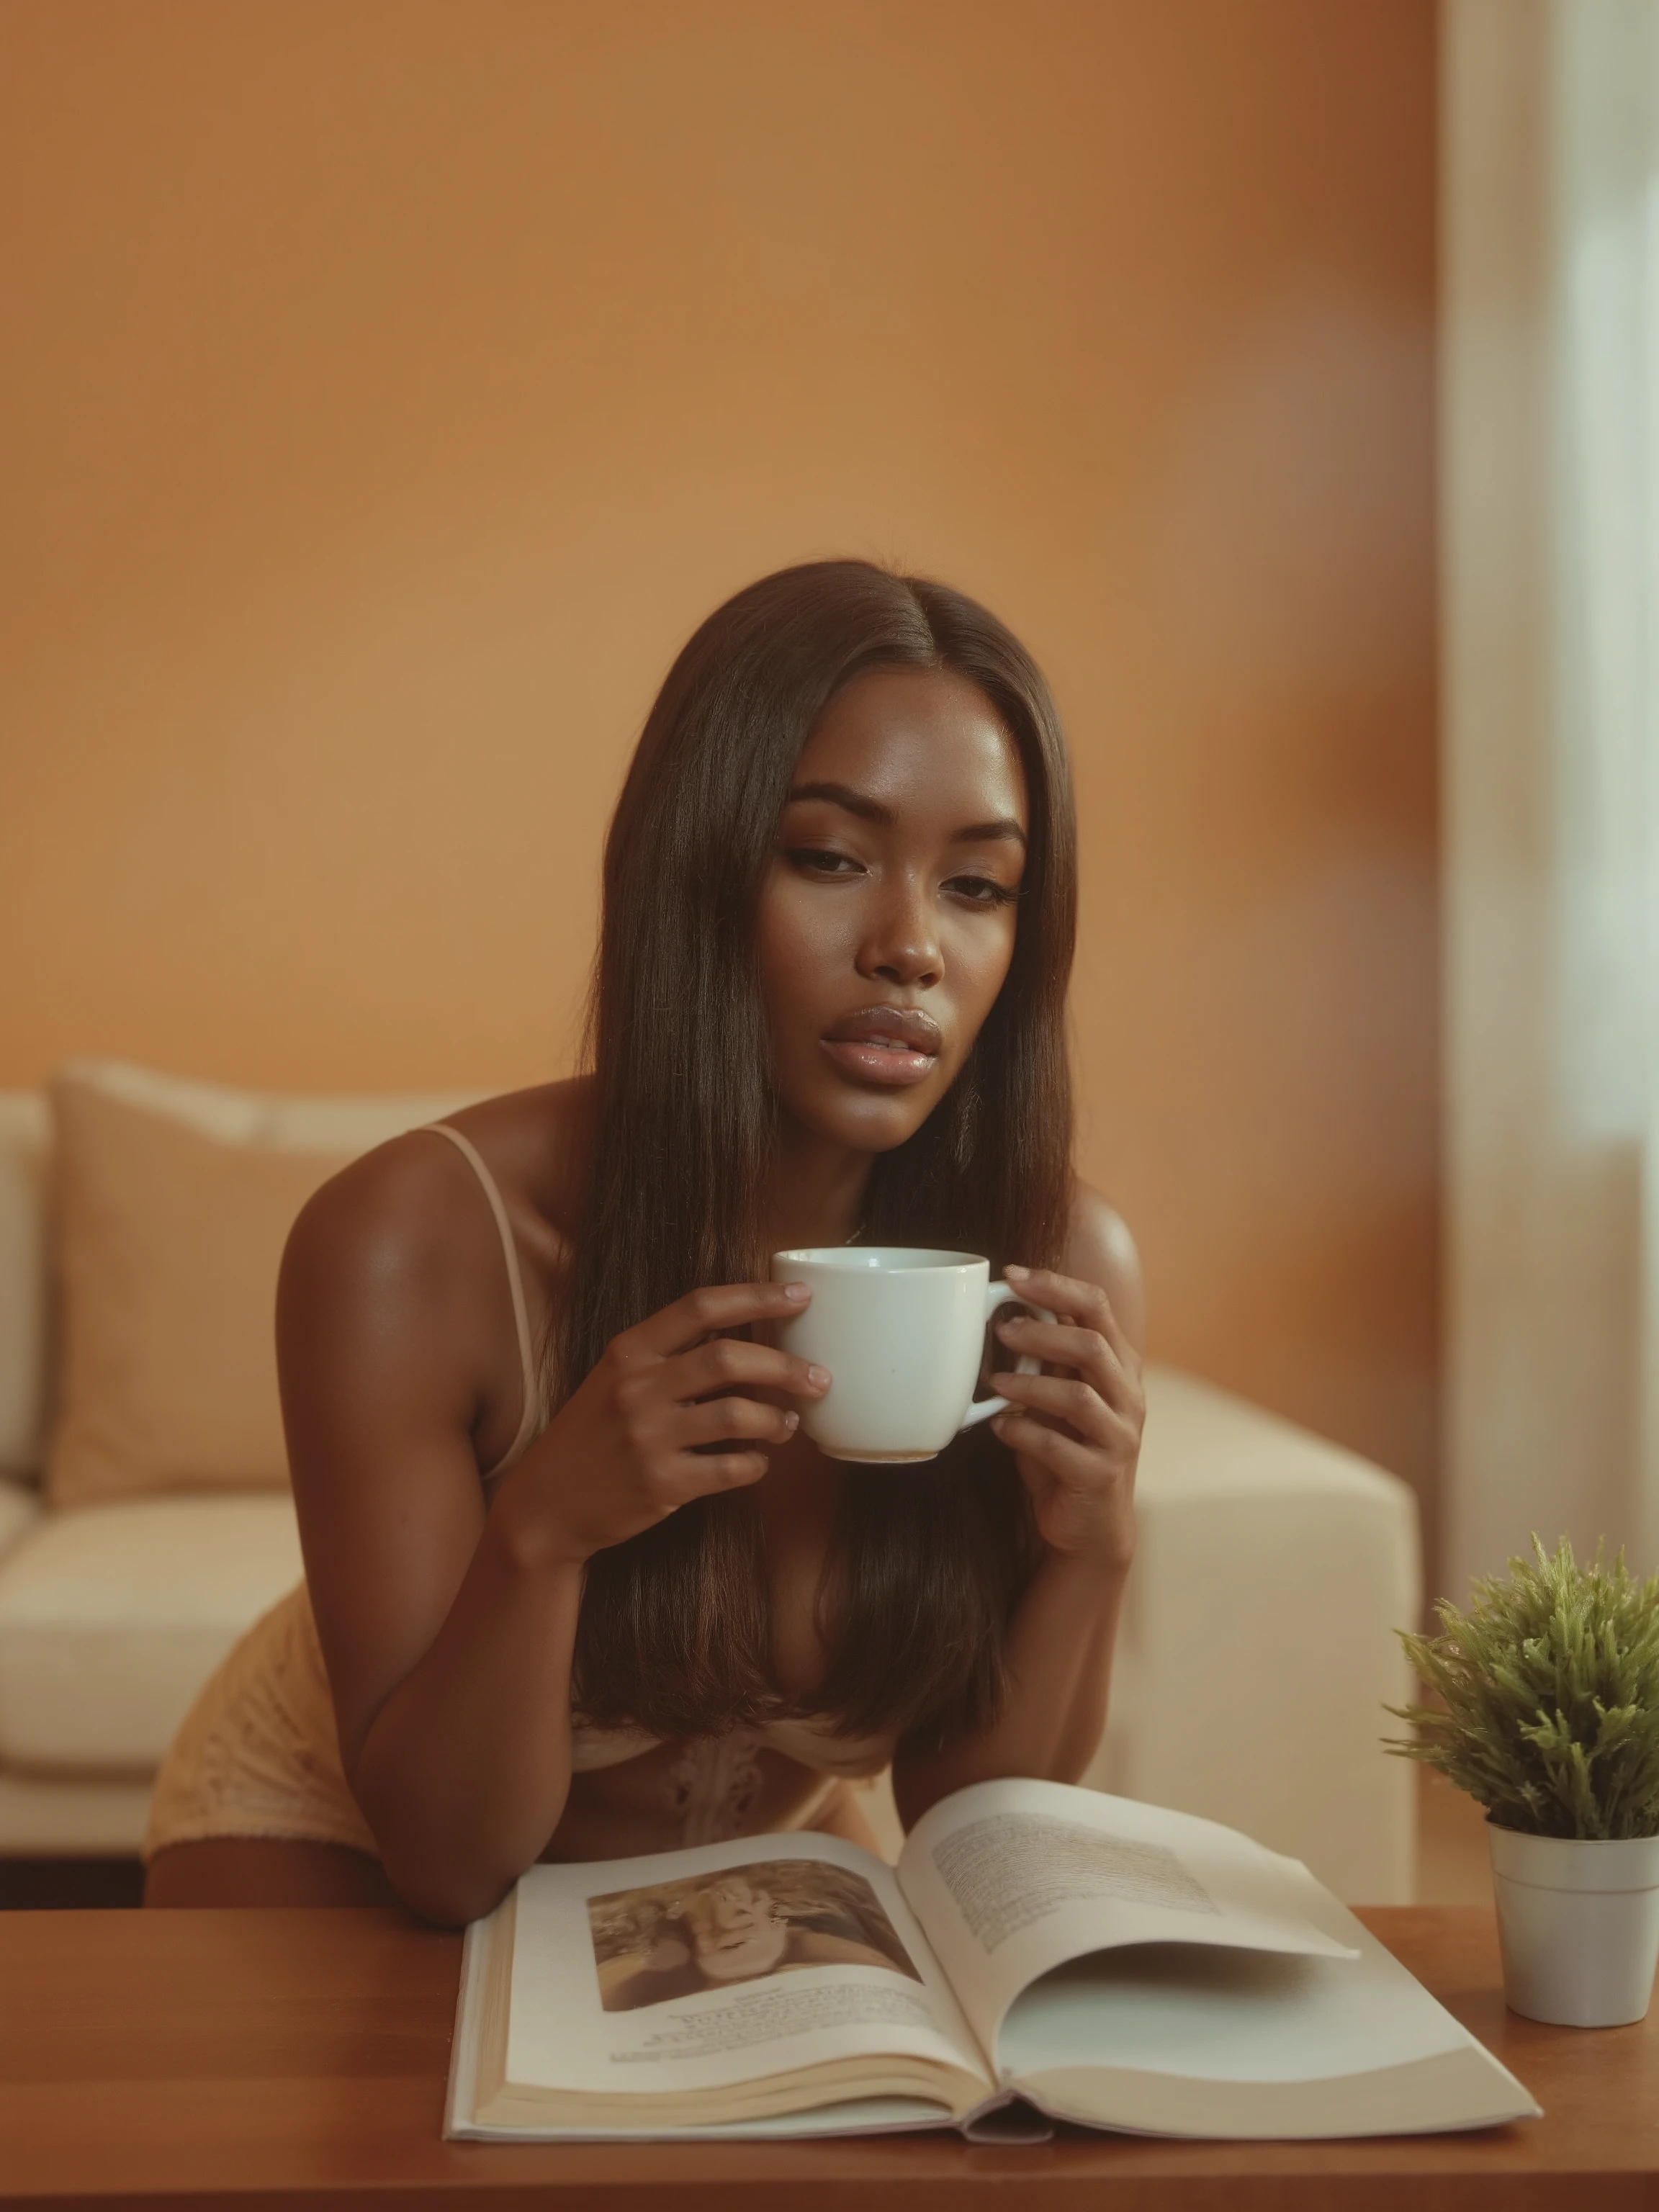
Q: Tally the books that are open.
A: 1